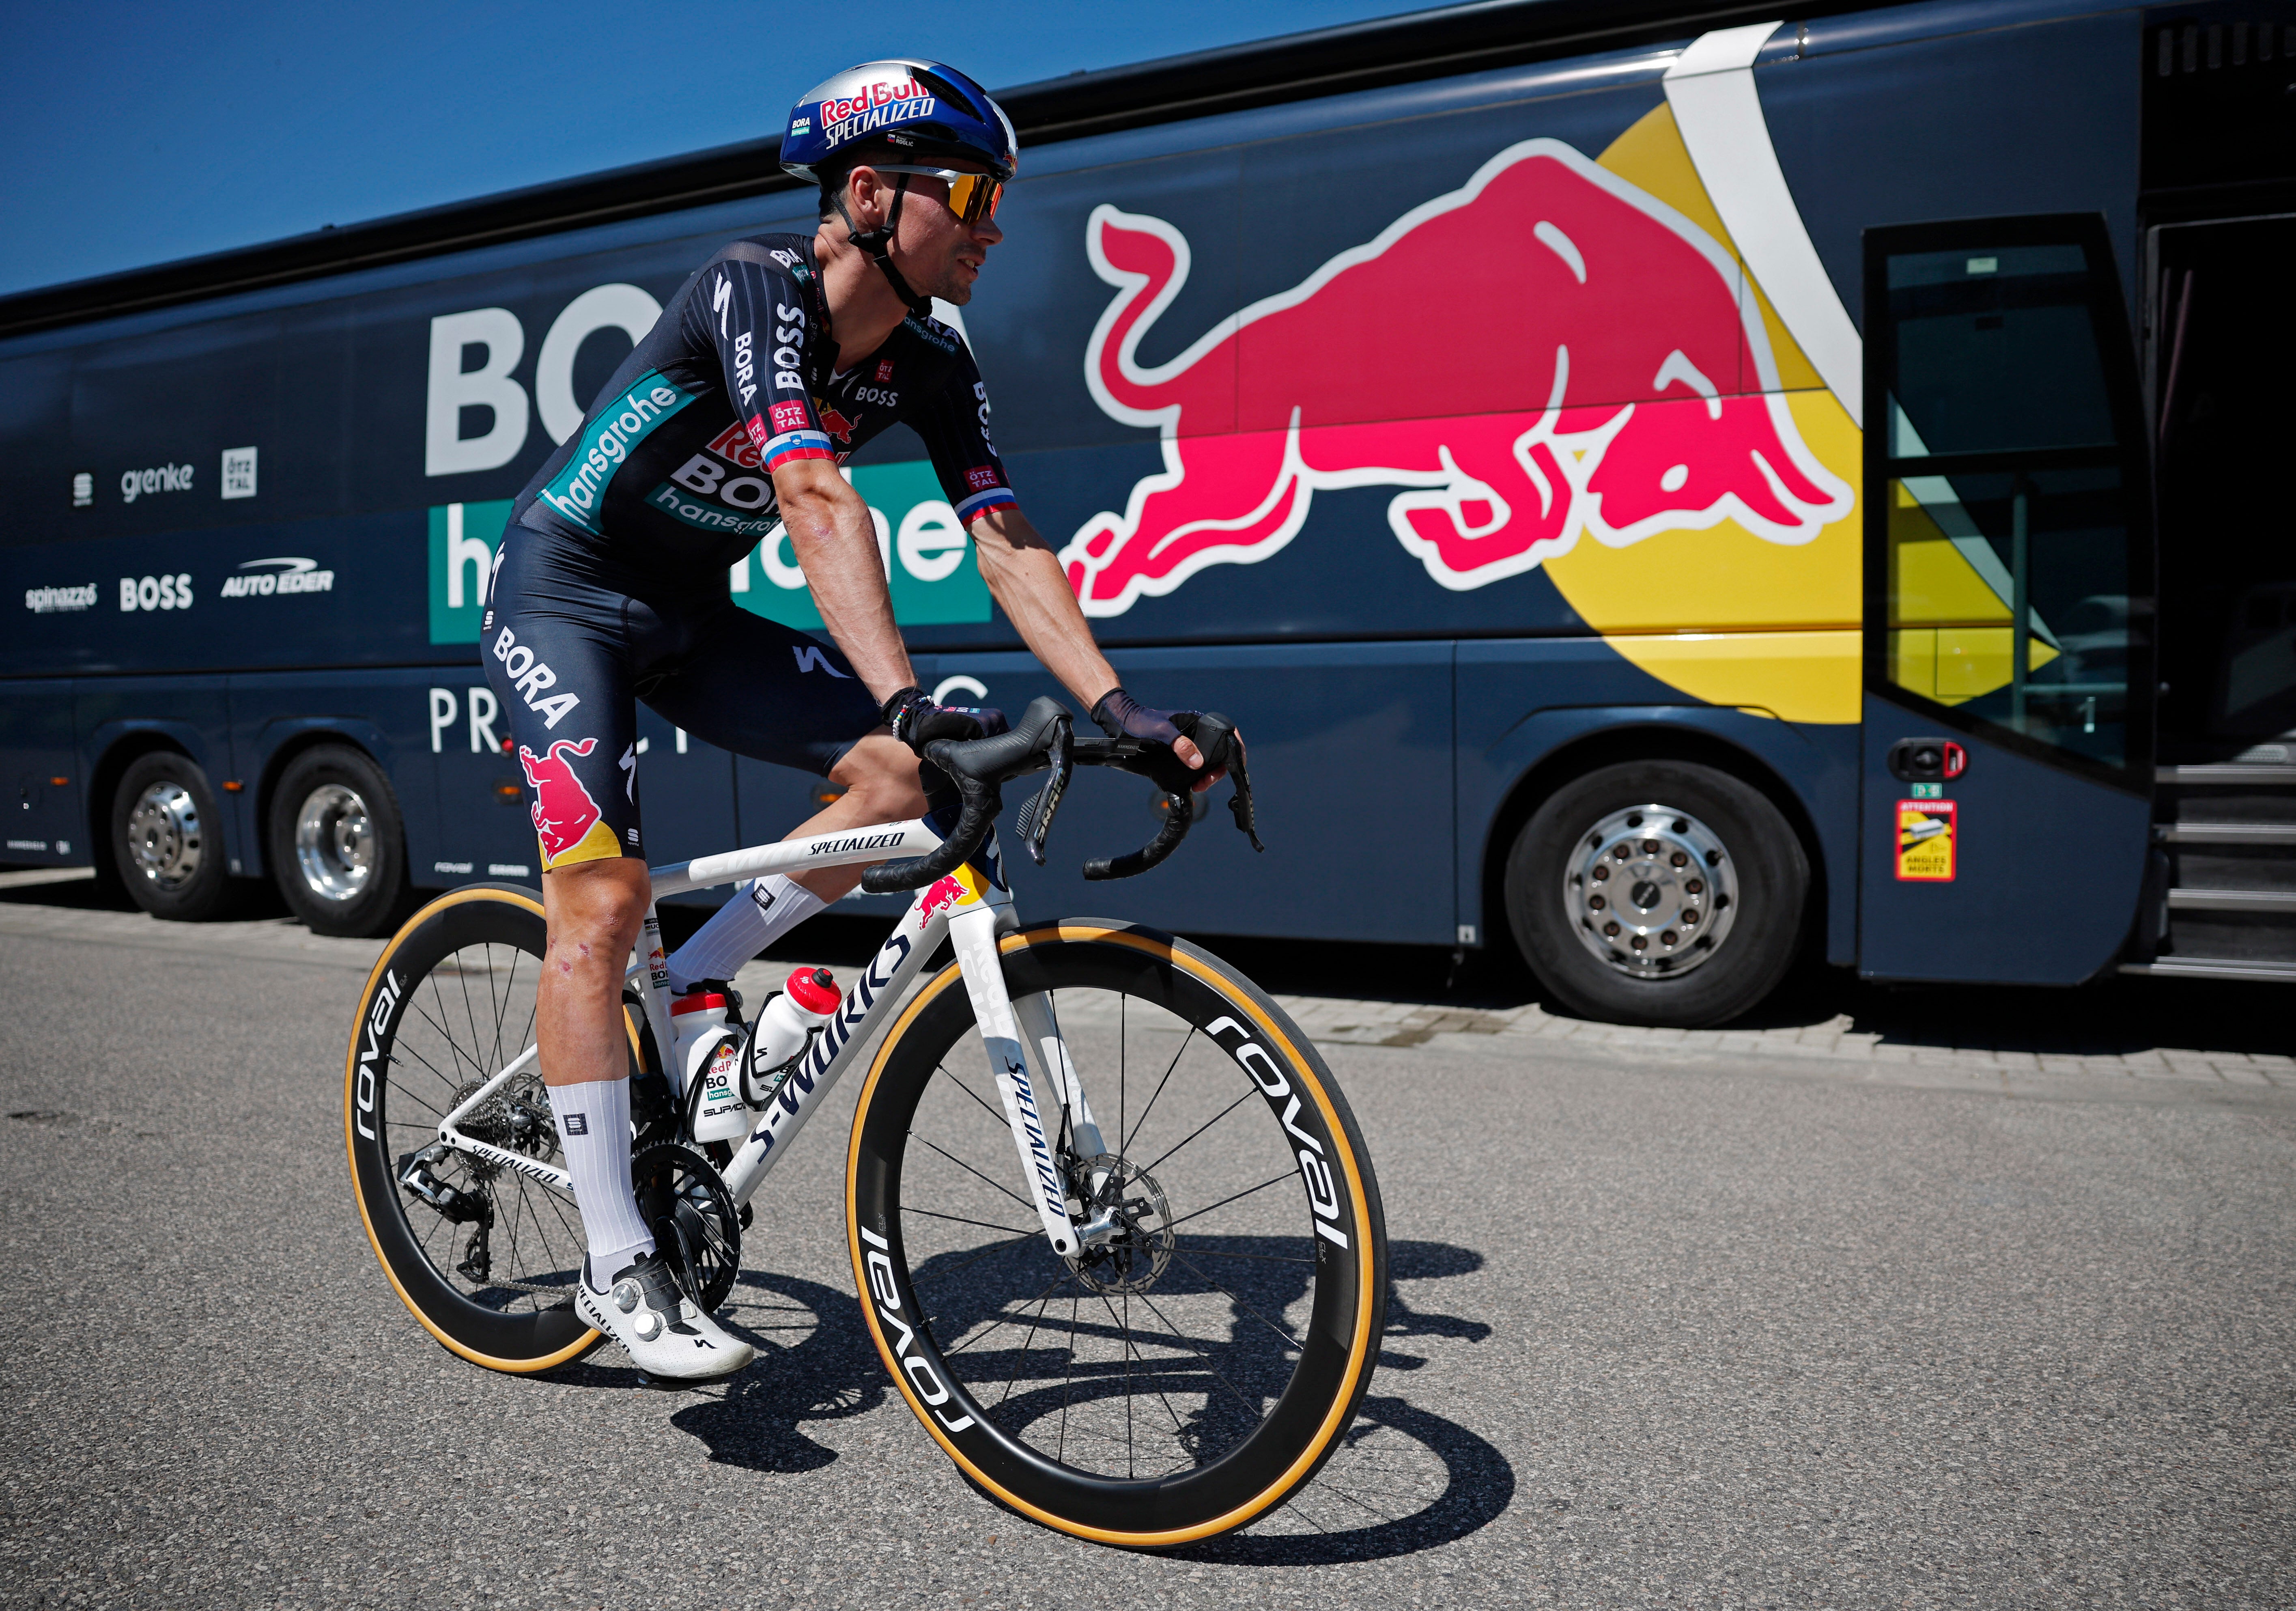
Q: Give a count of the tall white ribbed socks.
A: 2